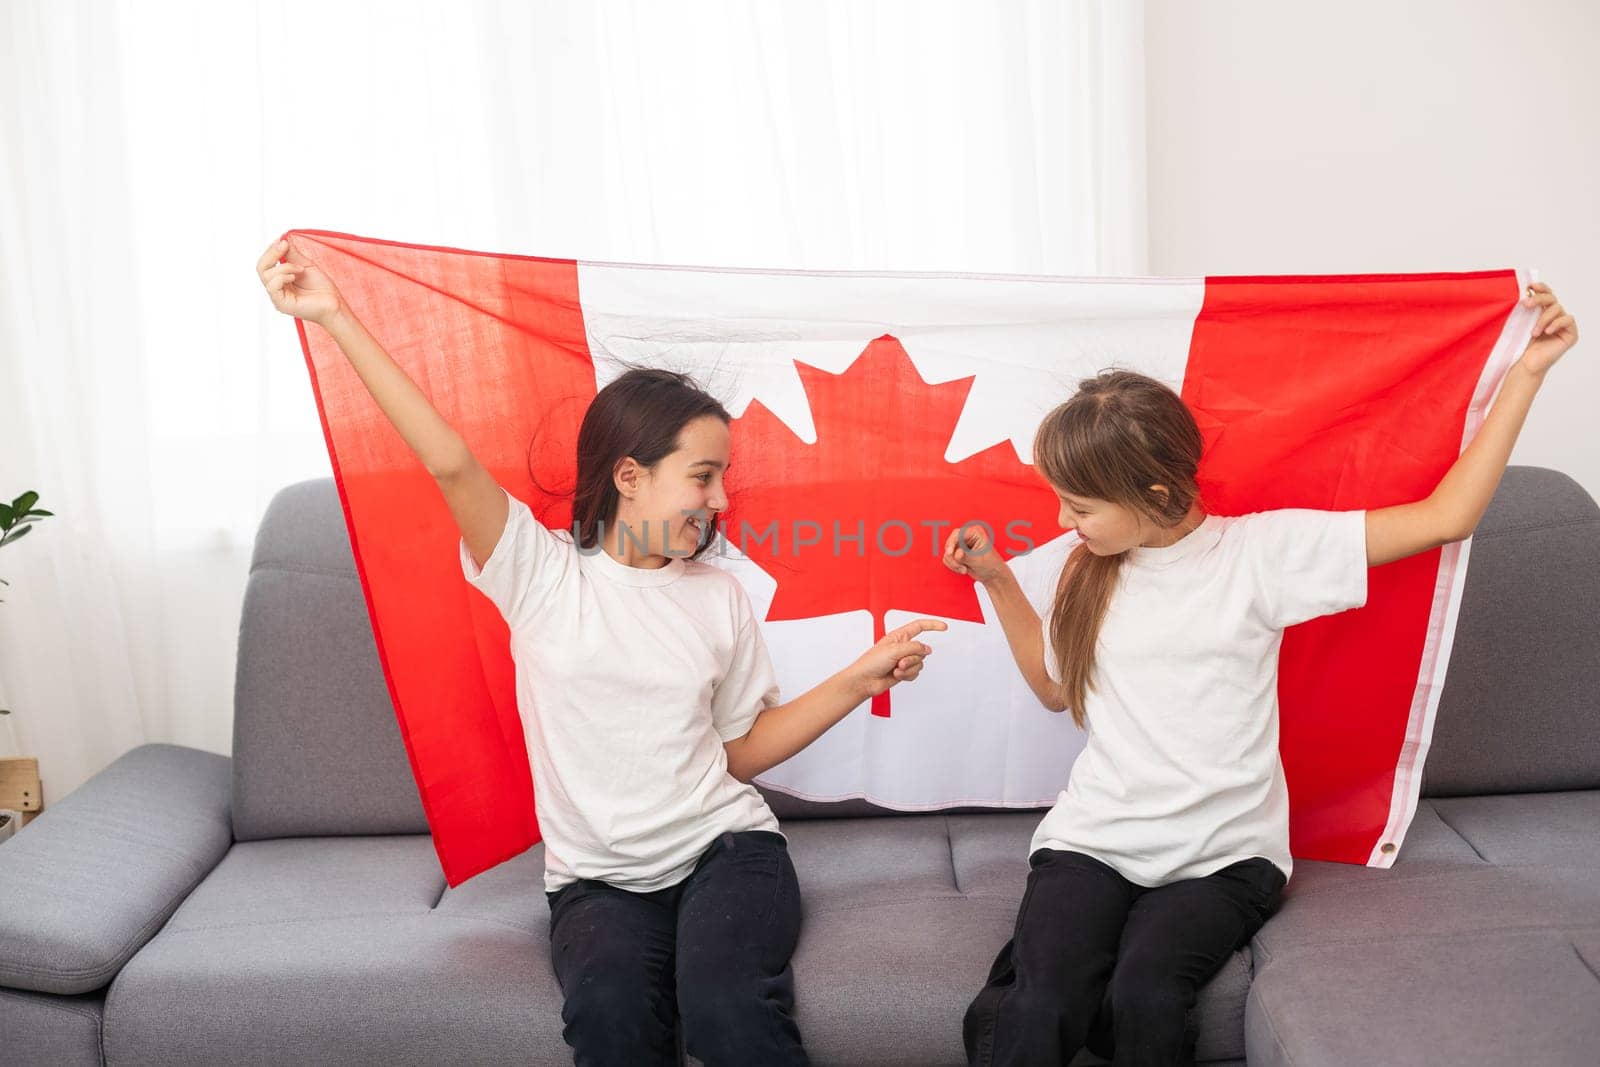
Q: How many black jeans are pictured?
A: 2